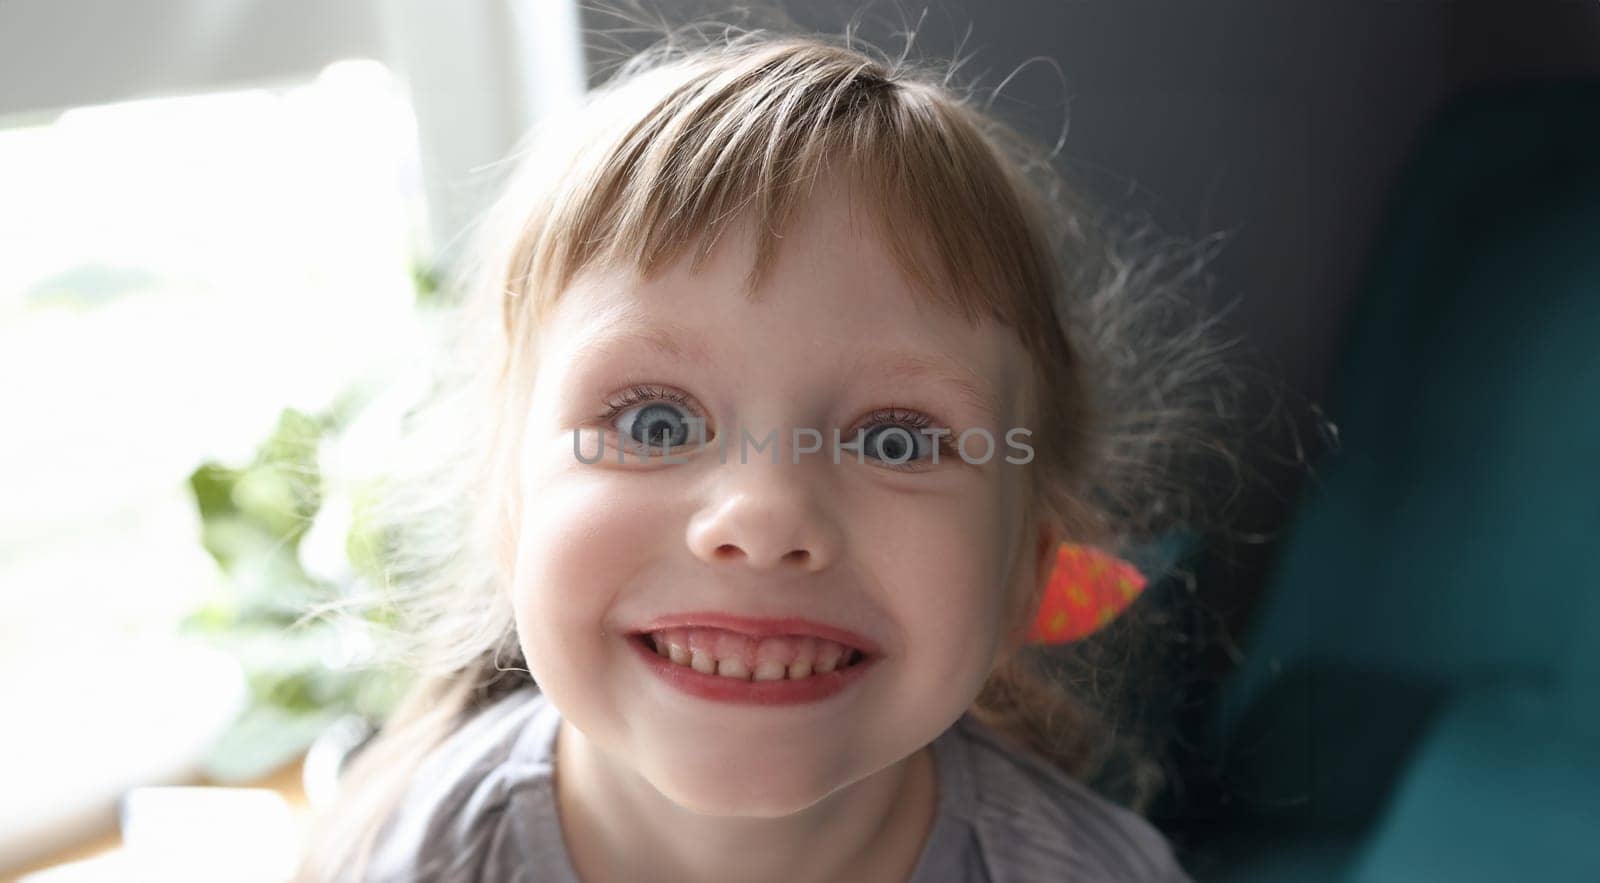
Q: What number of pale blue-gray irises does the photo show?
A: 2